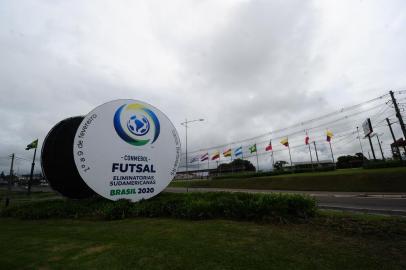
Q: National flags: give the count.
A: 11